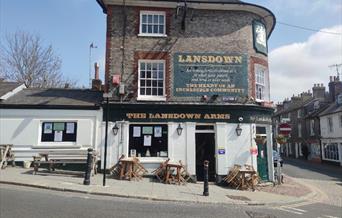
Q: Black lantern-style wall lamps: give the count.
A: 3